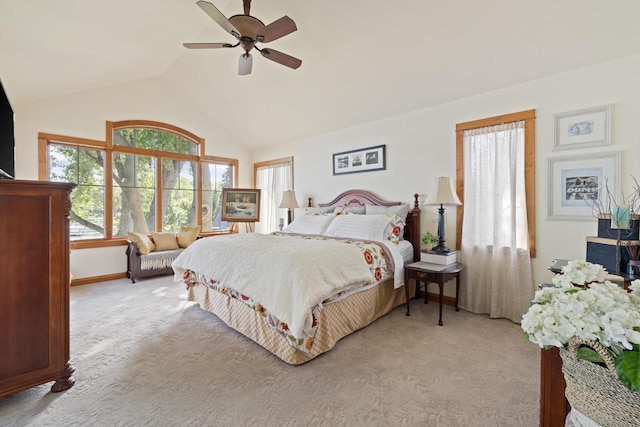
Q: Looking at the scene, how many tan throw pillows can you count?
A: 3